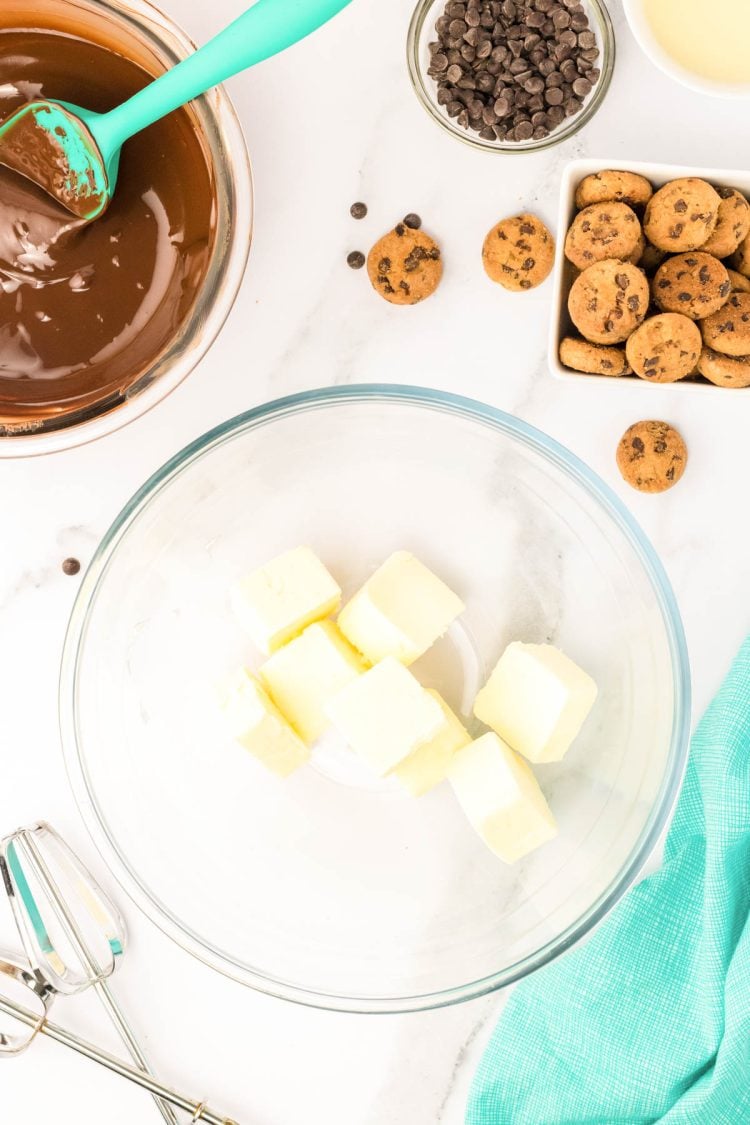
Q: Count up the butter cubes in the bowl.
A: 8